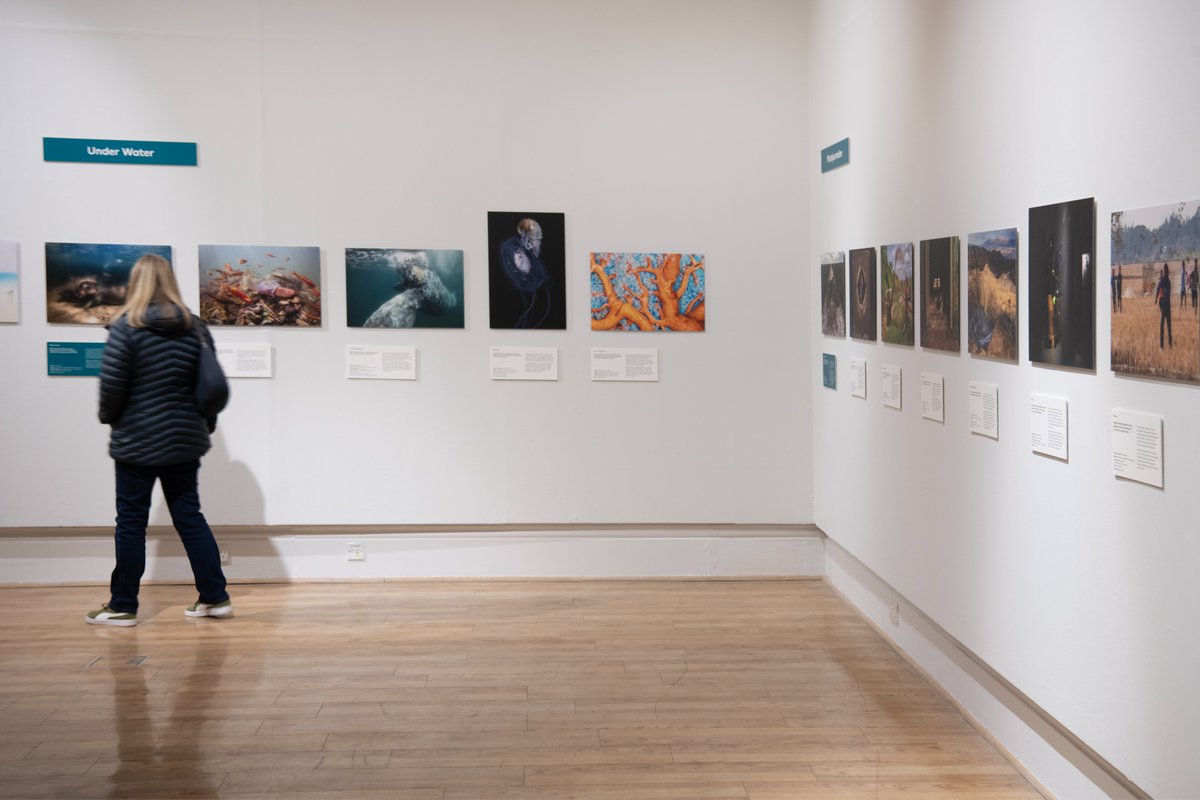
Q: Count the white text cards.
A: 10